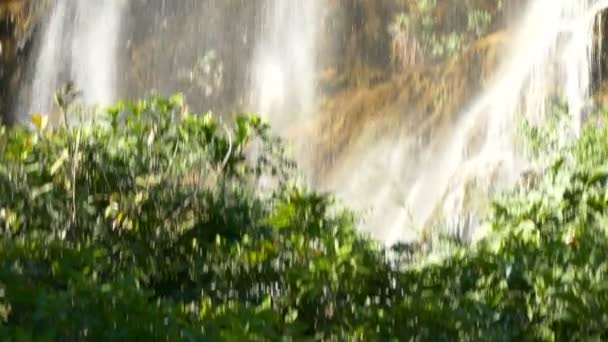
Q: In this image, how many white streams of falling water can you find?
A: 3